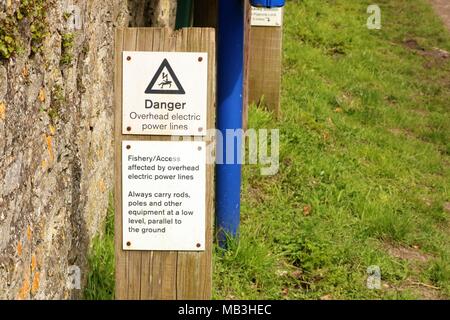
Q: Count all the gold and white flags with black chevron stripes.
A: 0